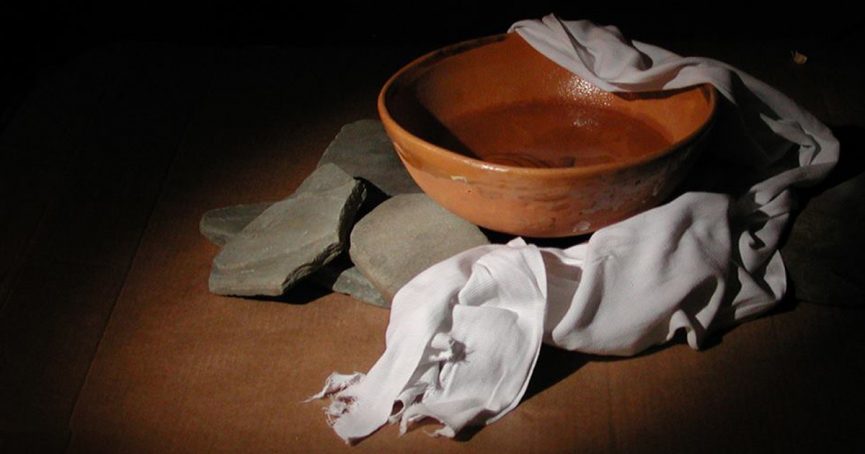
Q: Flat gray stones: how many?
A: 5